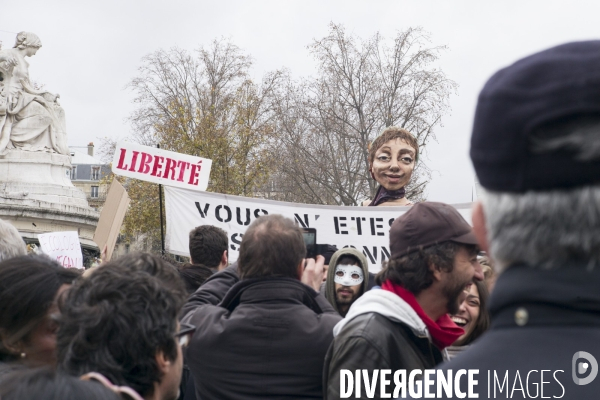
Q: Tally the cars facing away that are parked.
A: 0